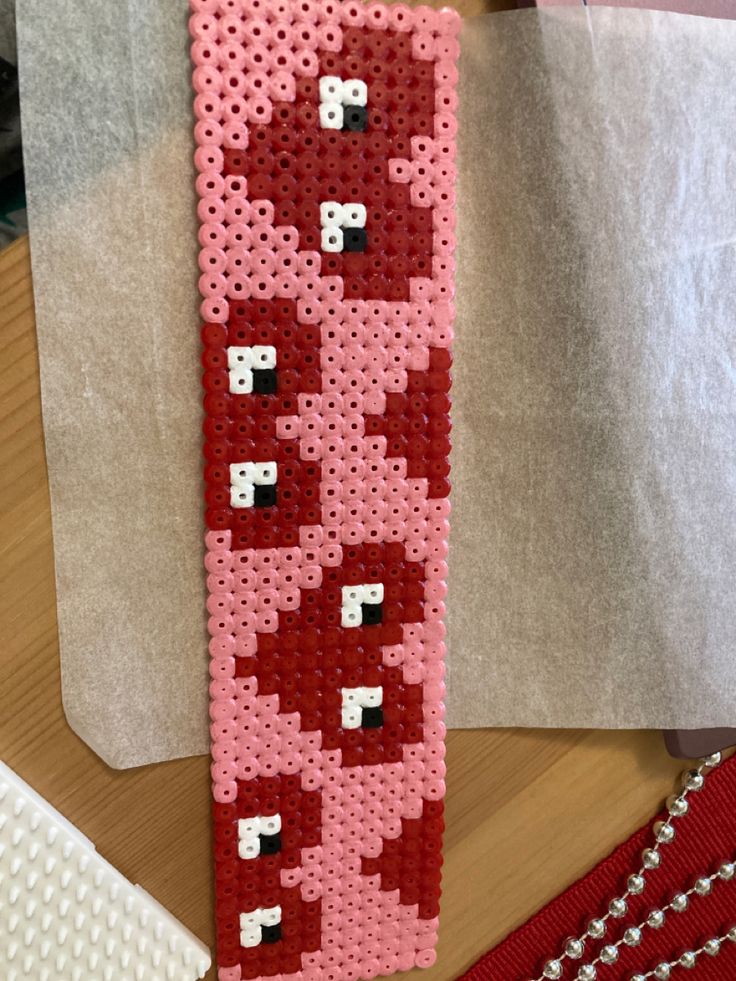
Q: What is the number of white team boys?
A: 0